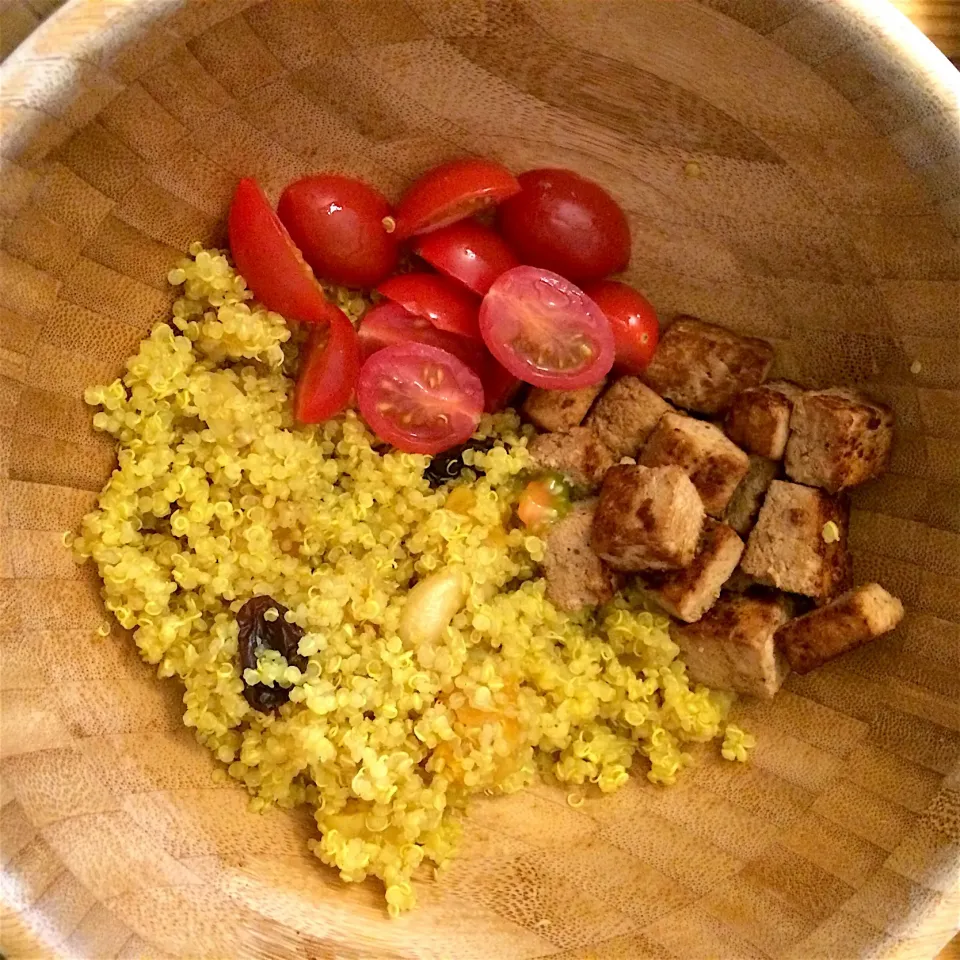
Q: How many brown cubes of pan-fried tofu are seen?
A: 14